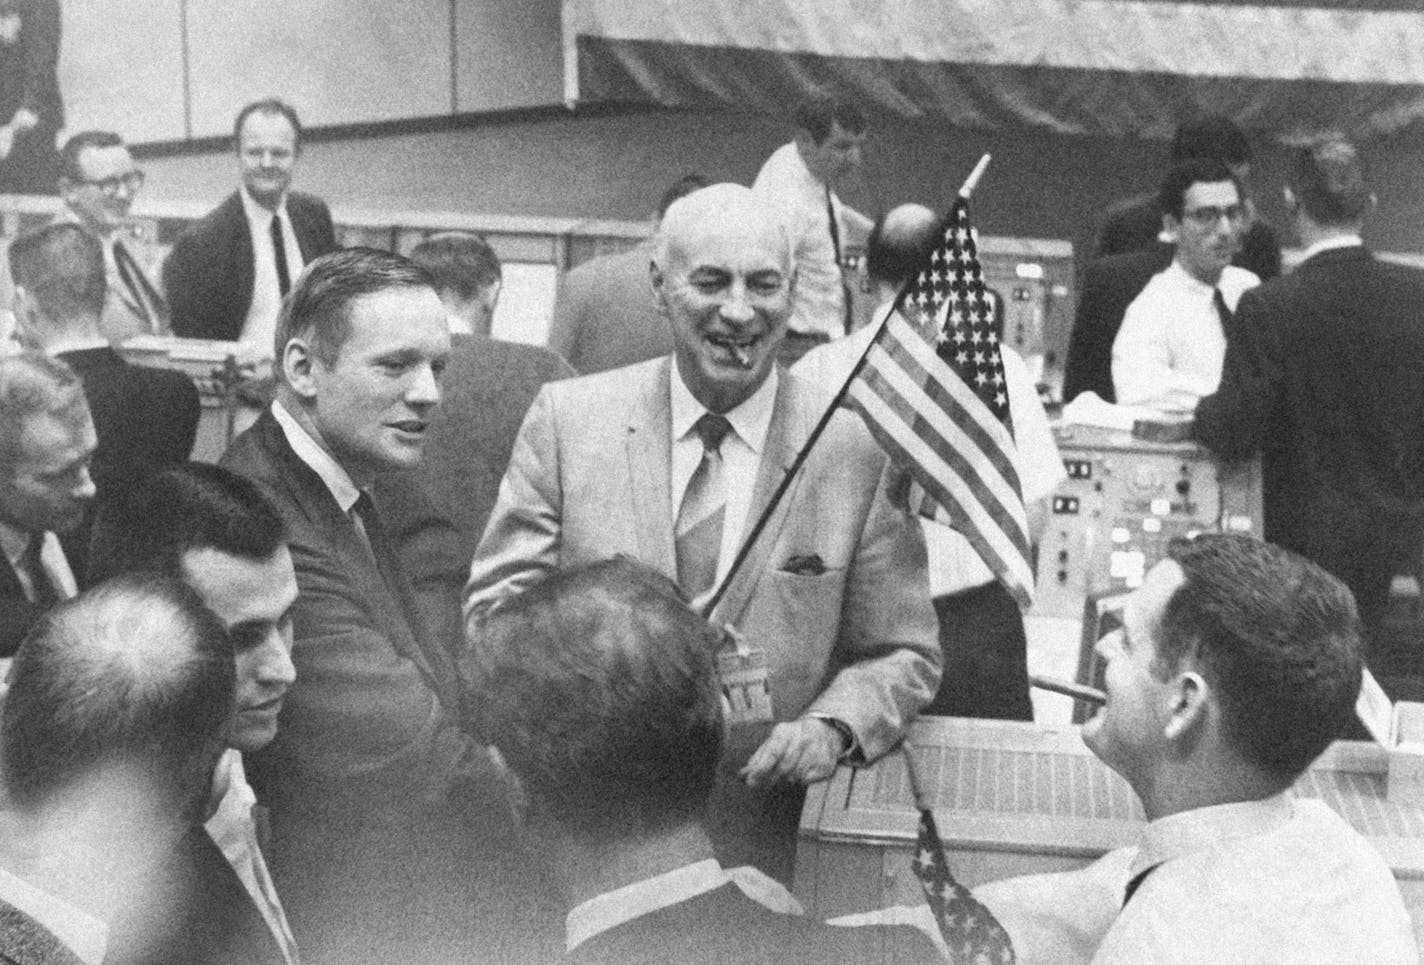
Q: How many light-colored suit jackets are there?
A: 1